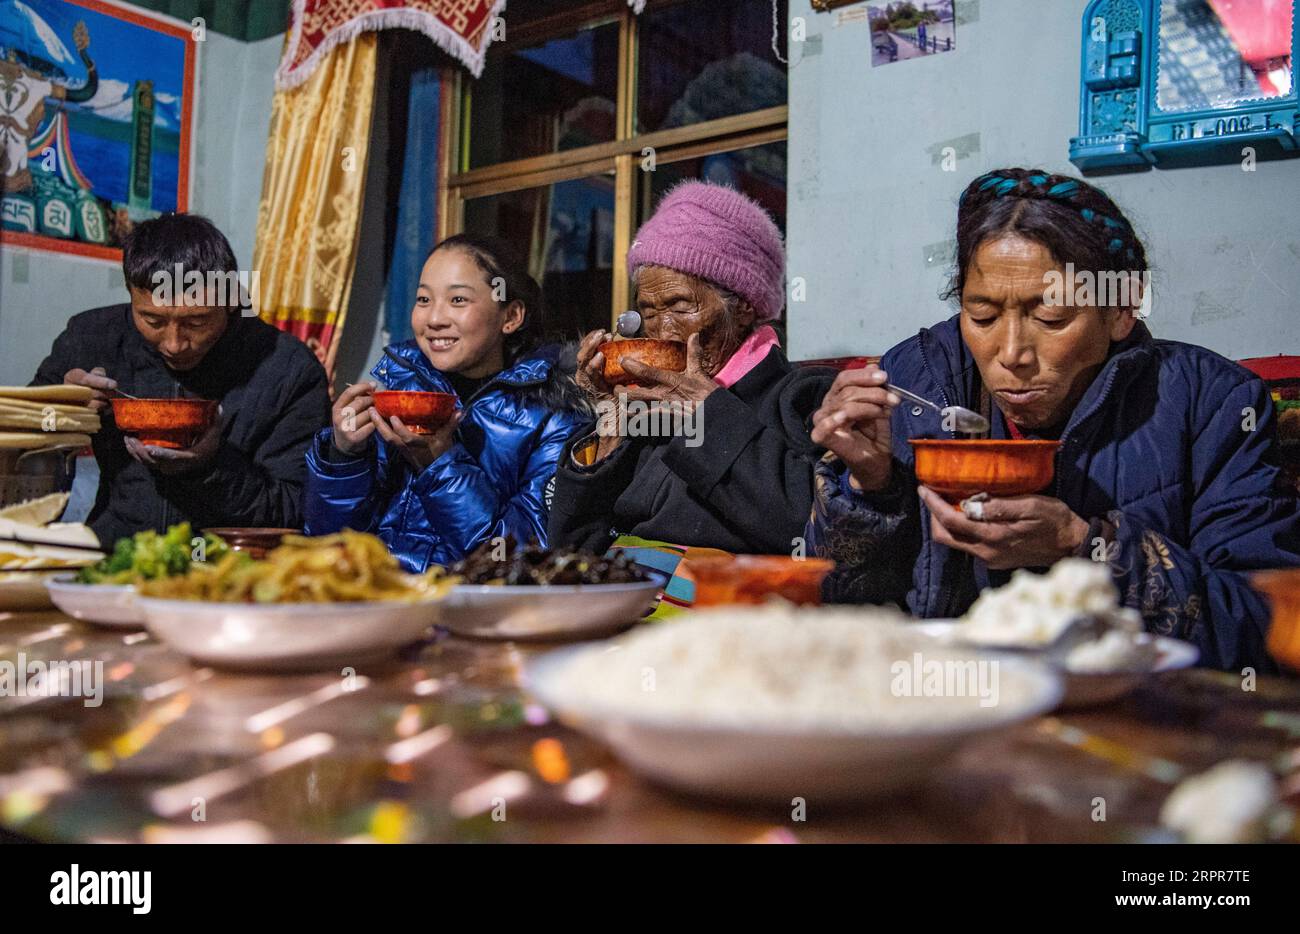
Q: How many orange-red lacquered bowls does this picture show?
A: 6